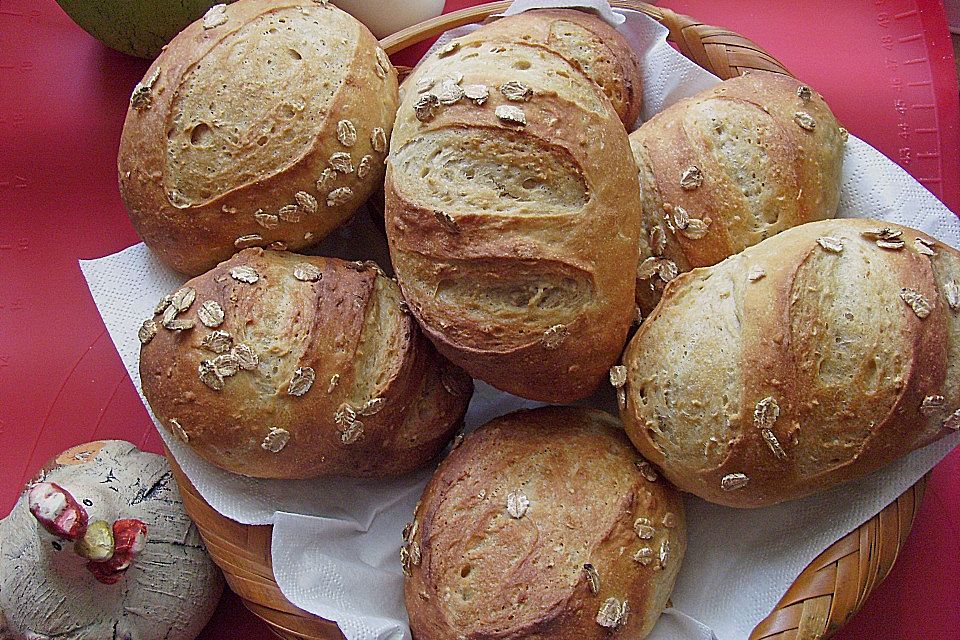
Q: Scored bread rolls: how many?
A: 7